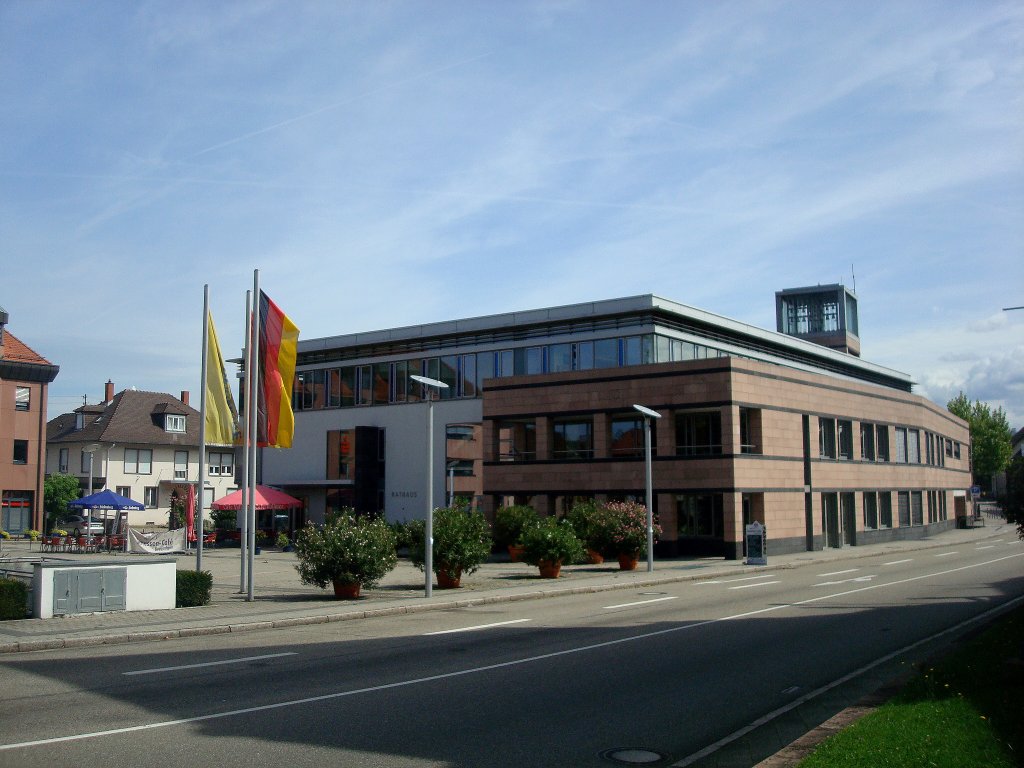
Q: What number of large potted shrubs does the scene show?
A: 6